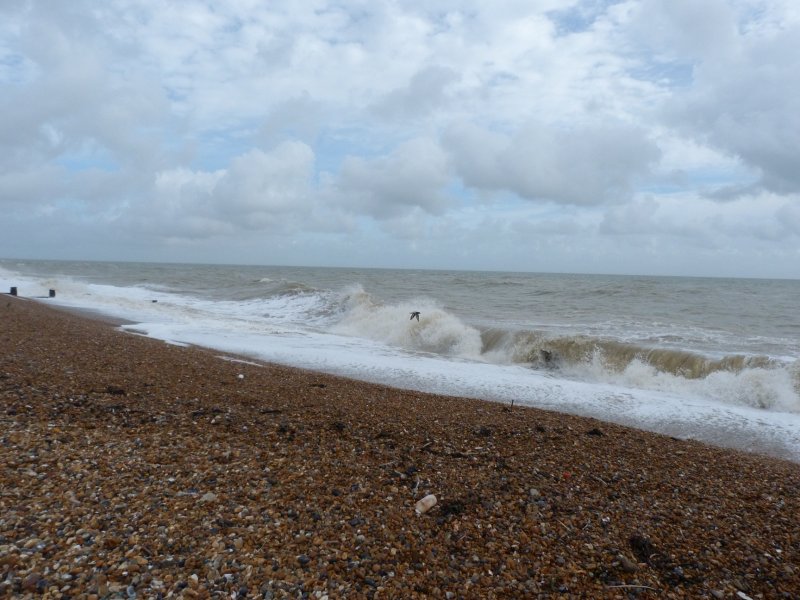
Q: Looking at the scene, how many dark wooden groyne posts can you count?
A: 2